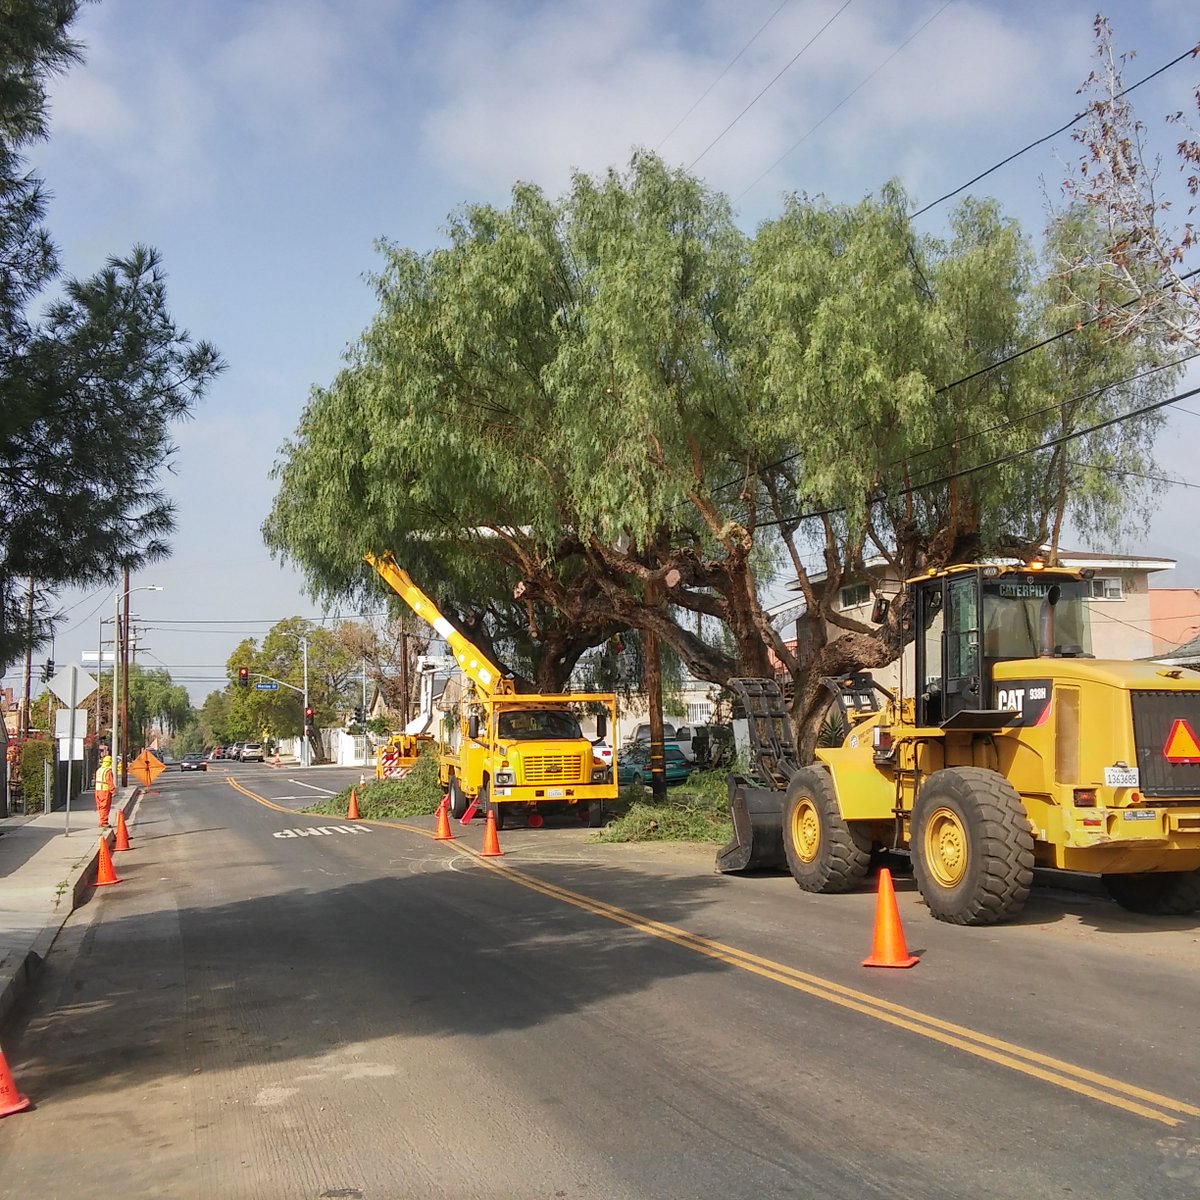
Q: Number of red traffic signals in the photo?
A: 2